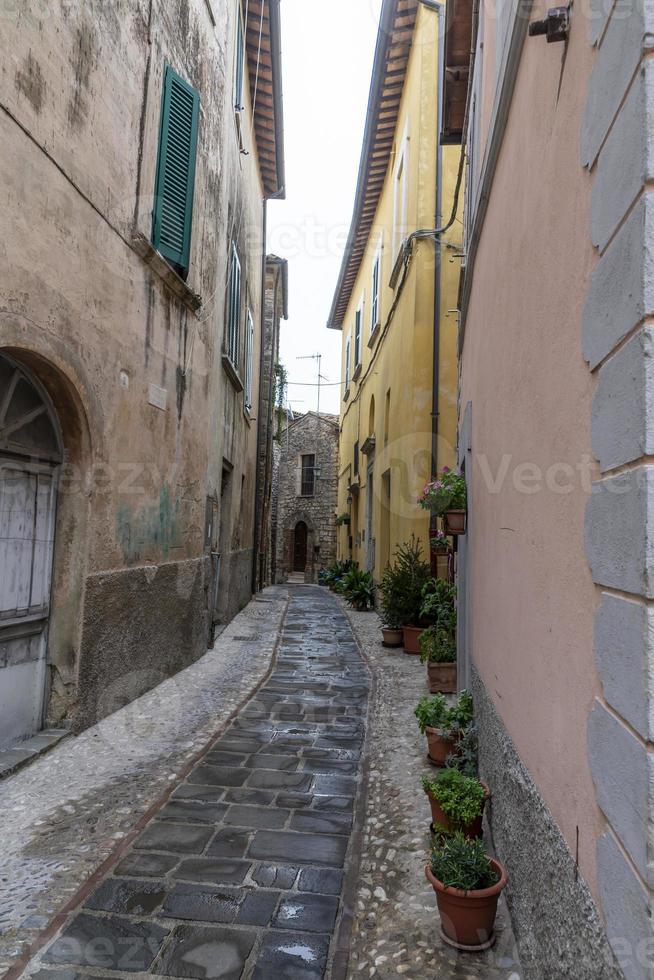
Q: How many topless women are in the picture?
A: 0